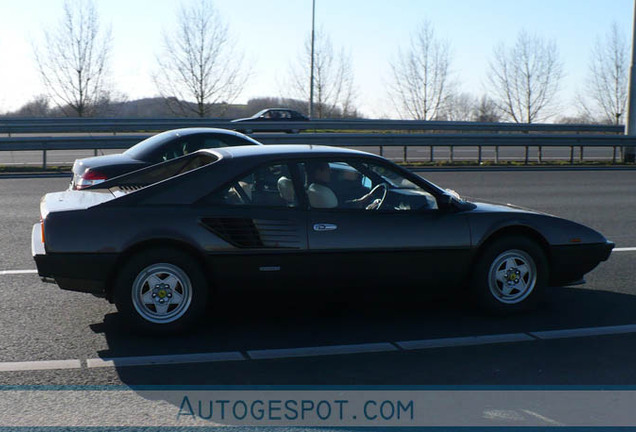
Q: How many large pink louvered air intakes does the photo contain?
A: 0